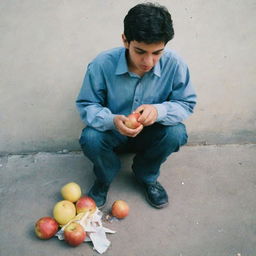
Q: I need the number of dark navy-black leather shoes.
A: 2